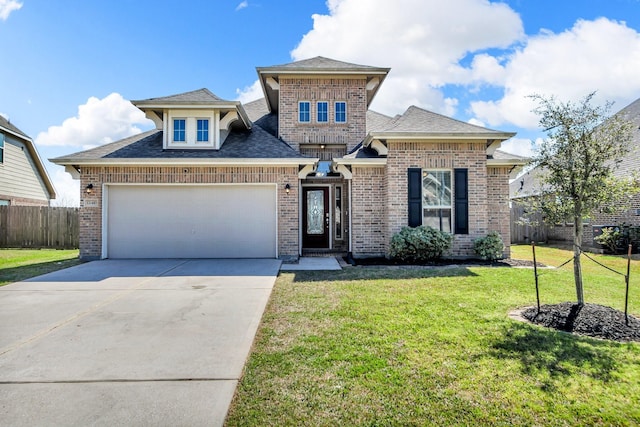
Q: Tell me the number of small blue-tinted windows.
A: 5